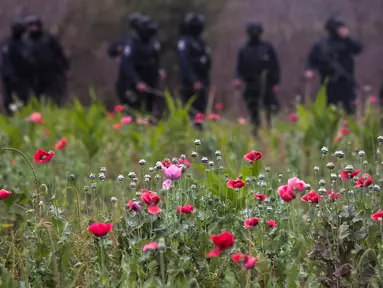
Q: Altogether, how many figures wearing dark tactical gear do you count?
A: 7